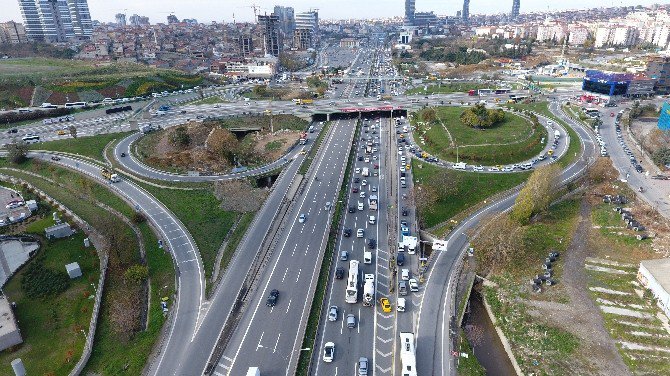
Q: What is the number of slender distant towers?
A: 3